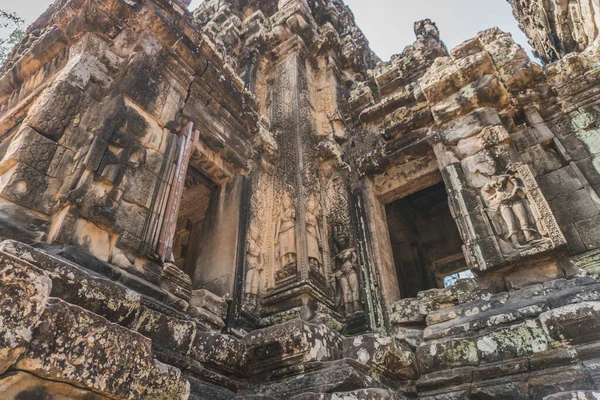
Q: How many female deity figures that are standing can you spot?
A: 5